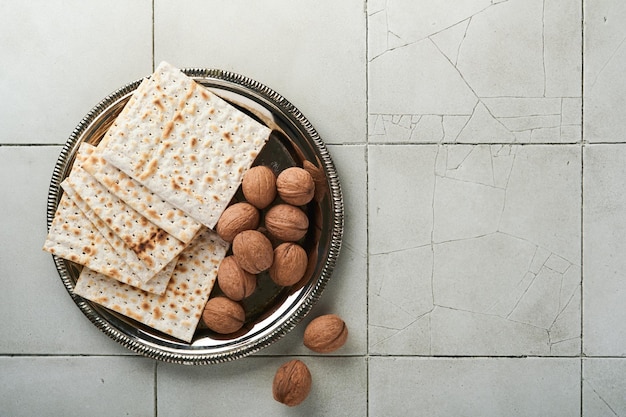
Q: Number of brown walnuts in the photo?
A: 10